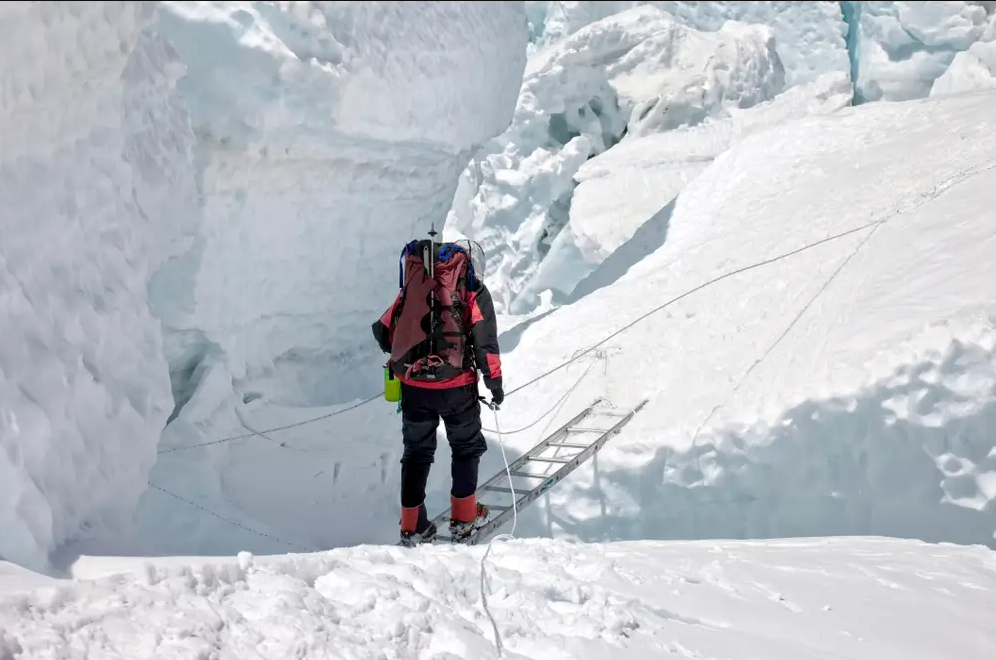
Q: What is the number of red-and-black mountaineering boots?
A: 2